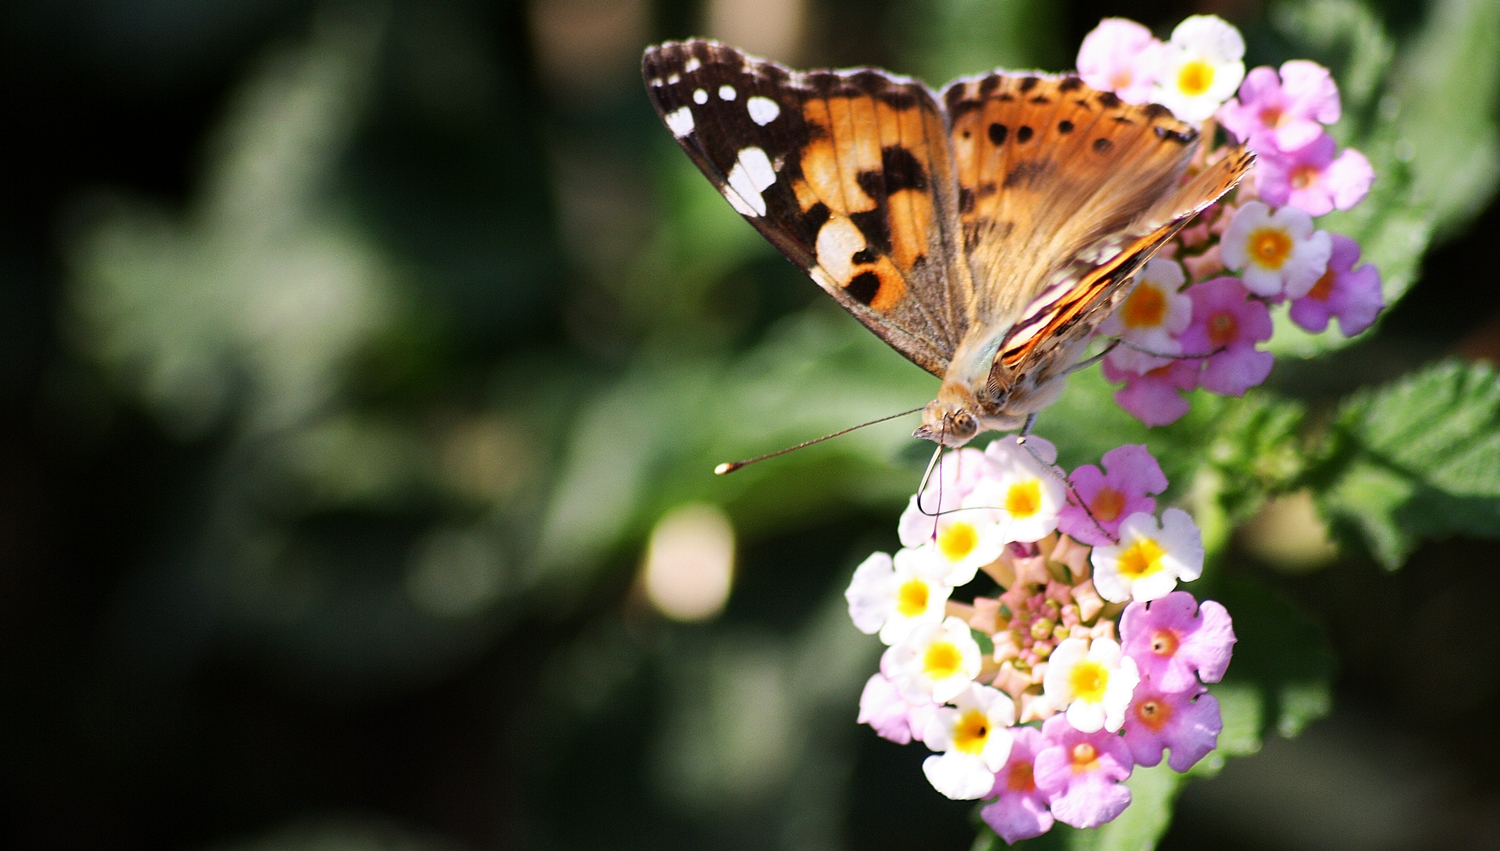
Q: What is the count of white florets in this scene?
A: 10